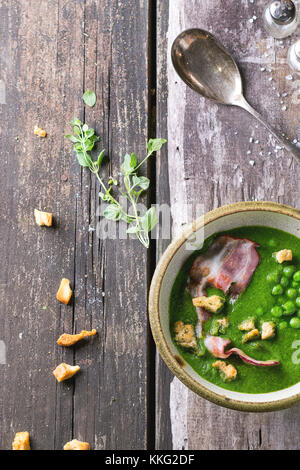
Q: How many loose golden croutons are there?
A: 7